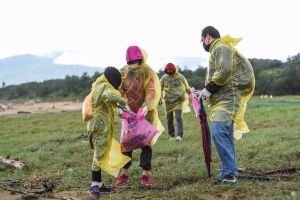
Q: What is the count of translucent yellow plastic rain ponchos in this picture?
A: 4